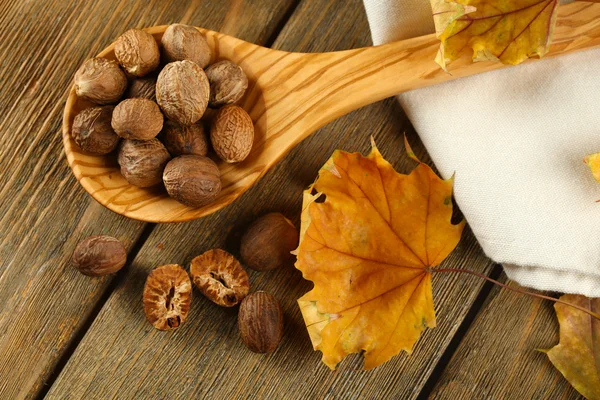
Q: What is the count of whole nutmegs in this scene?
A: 15